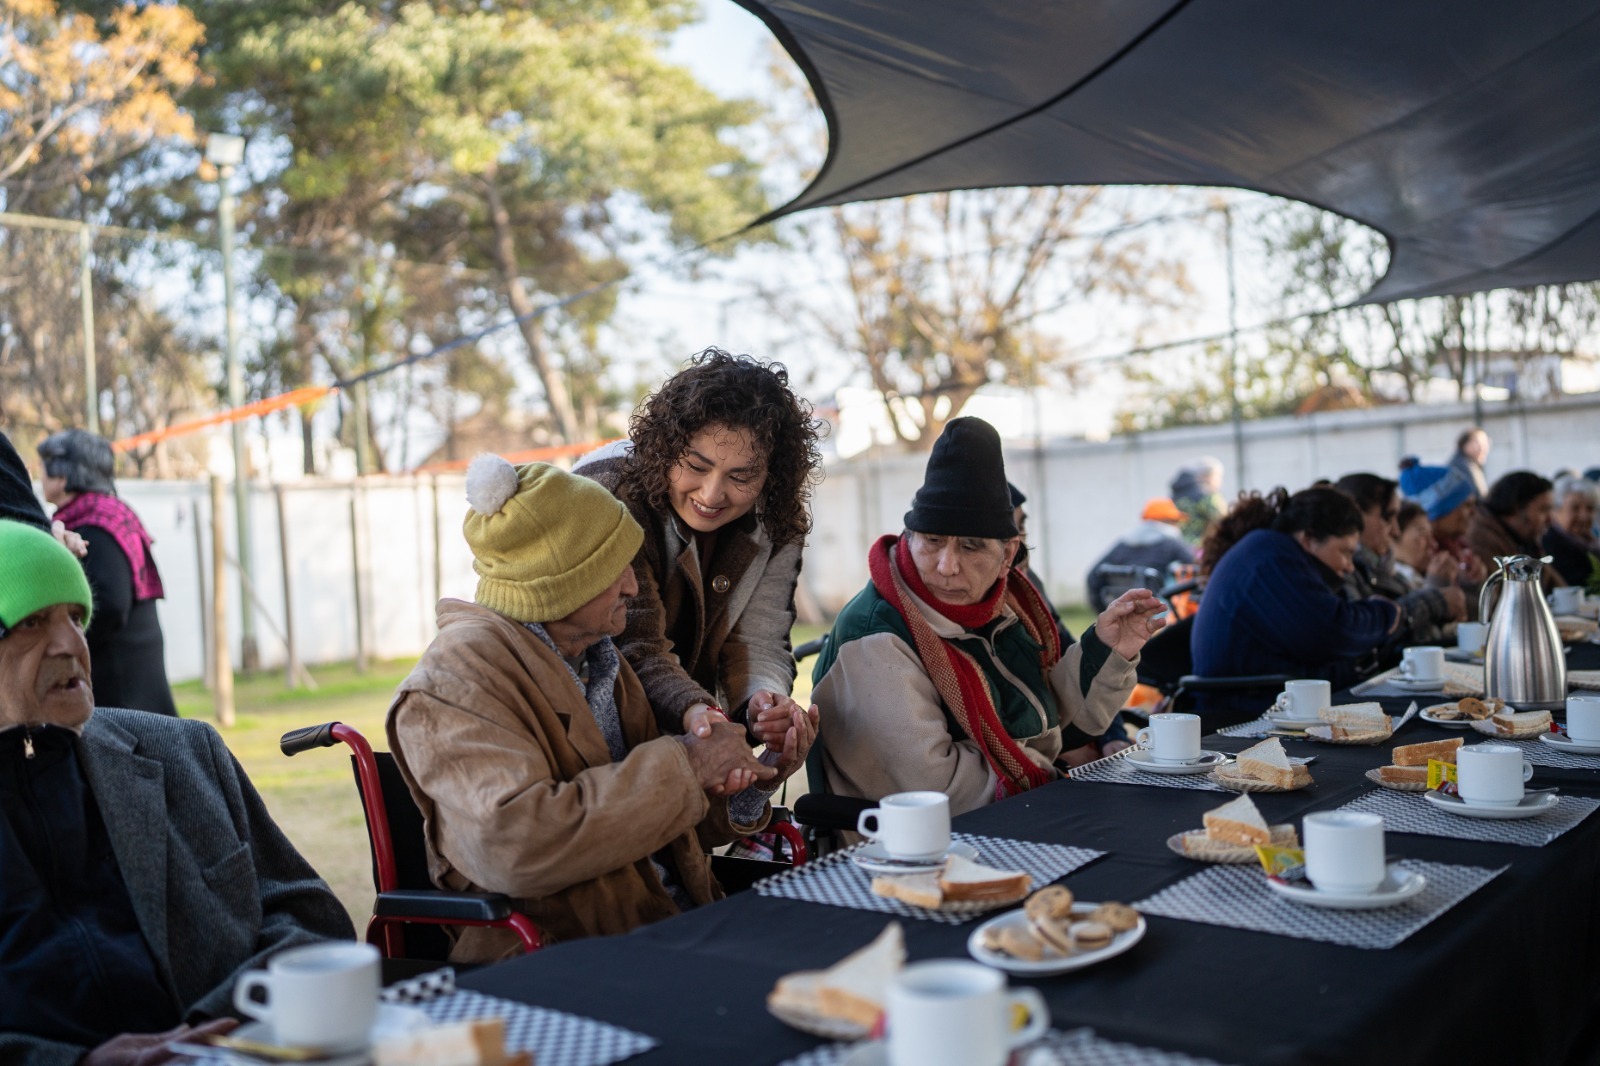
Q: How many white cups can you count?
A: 11